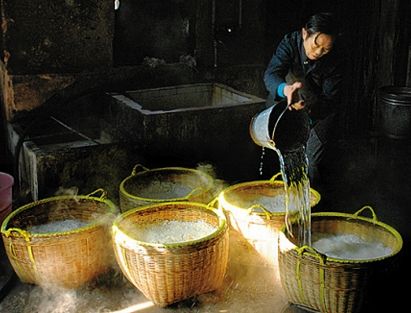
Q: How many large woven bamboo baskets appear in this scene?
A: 5